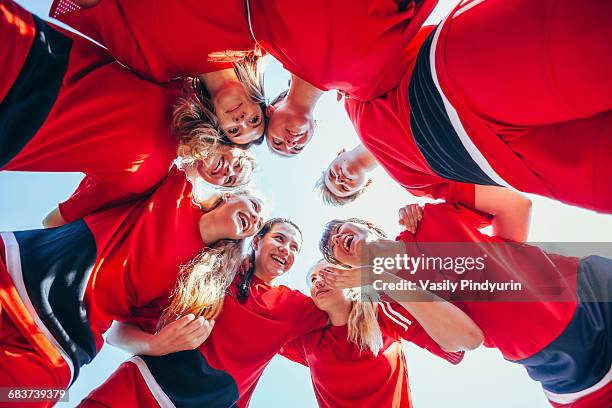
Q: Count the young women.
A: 8